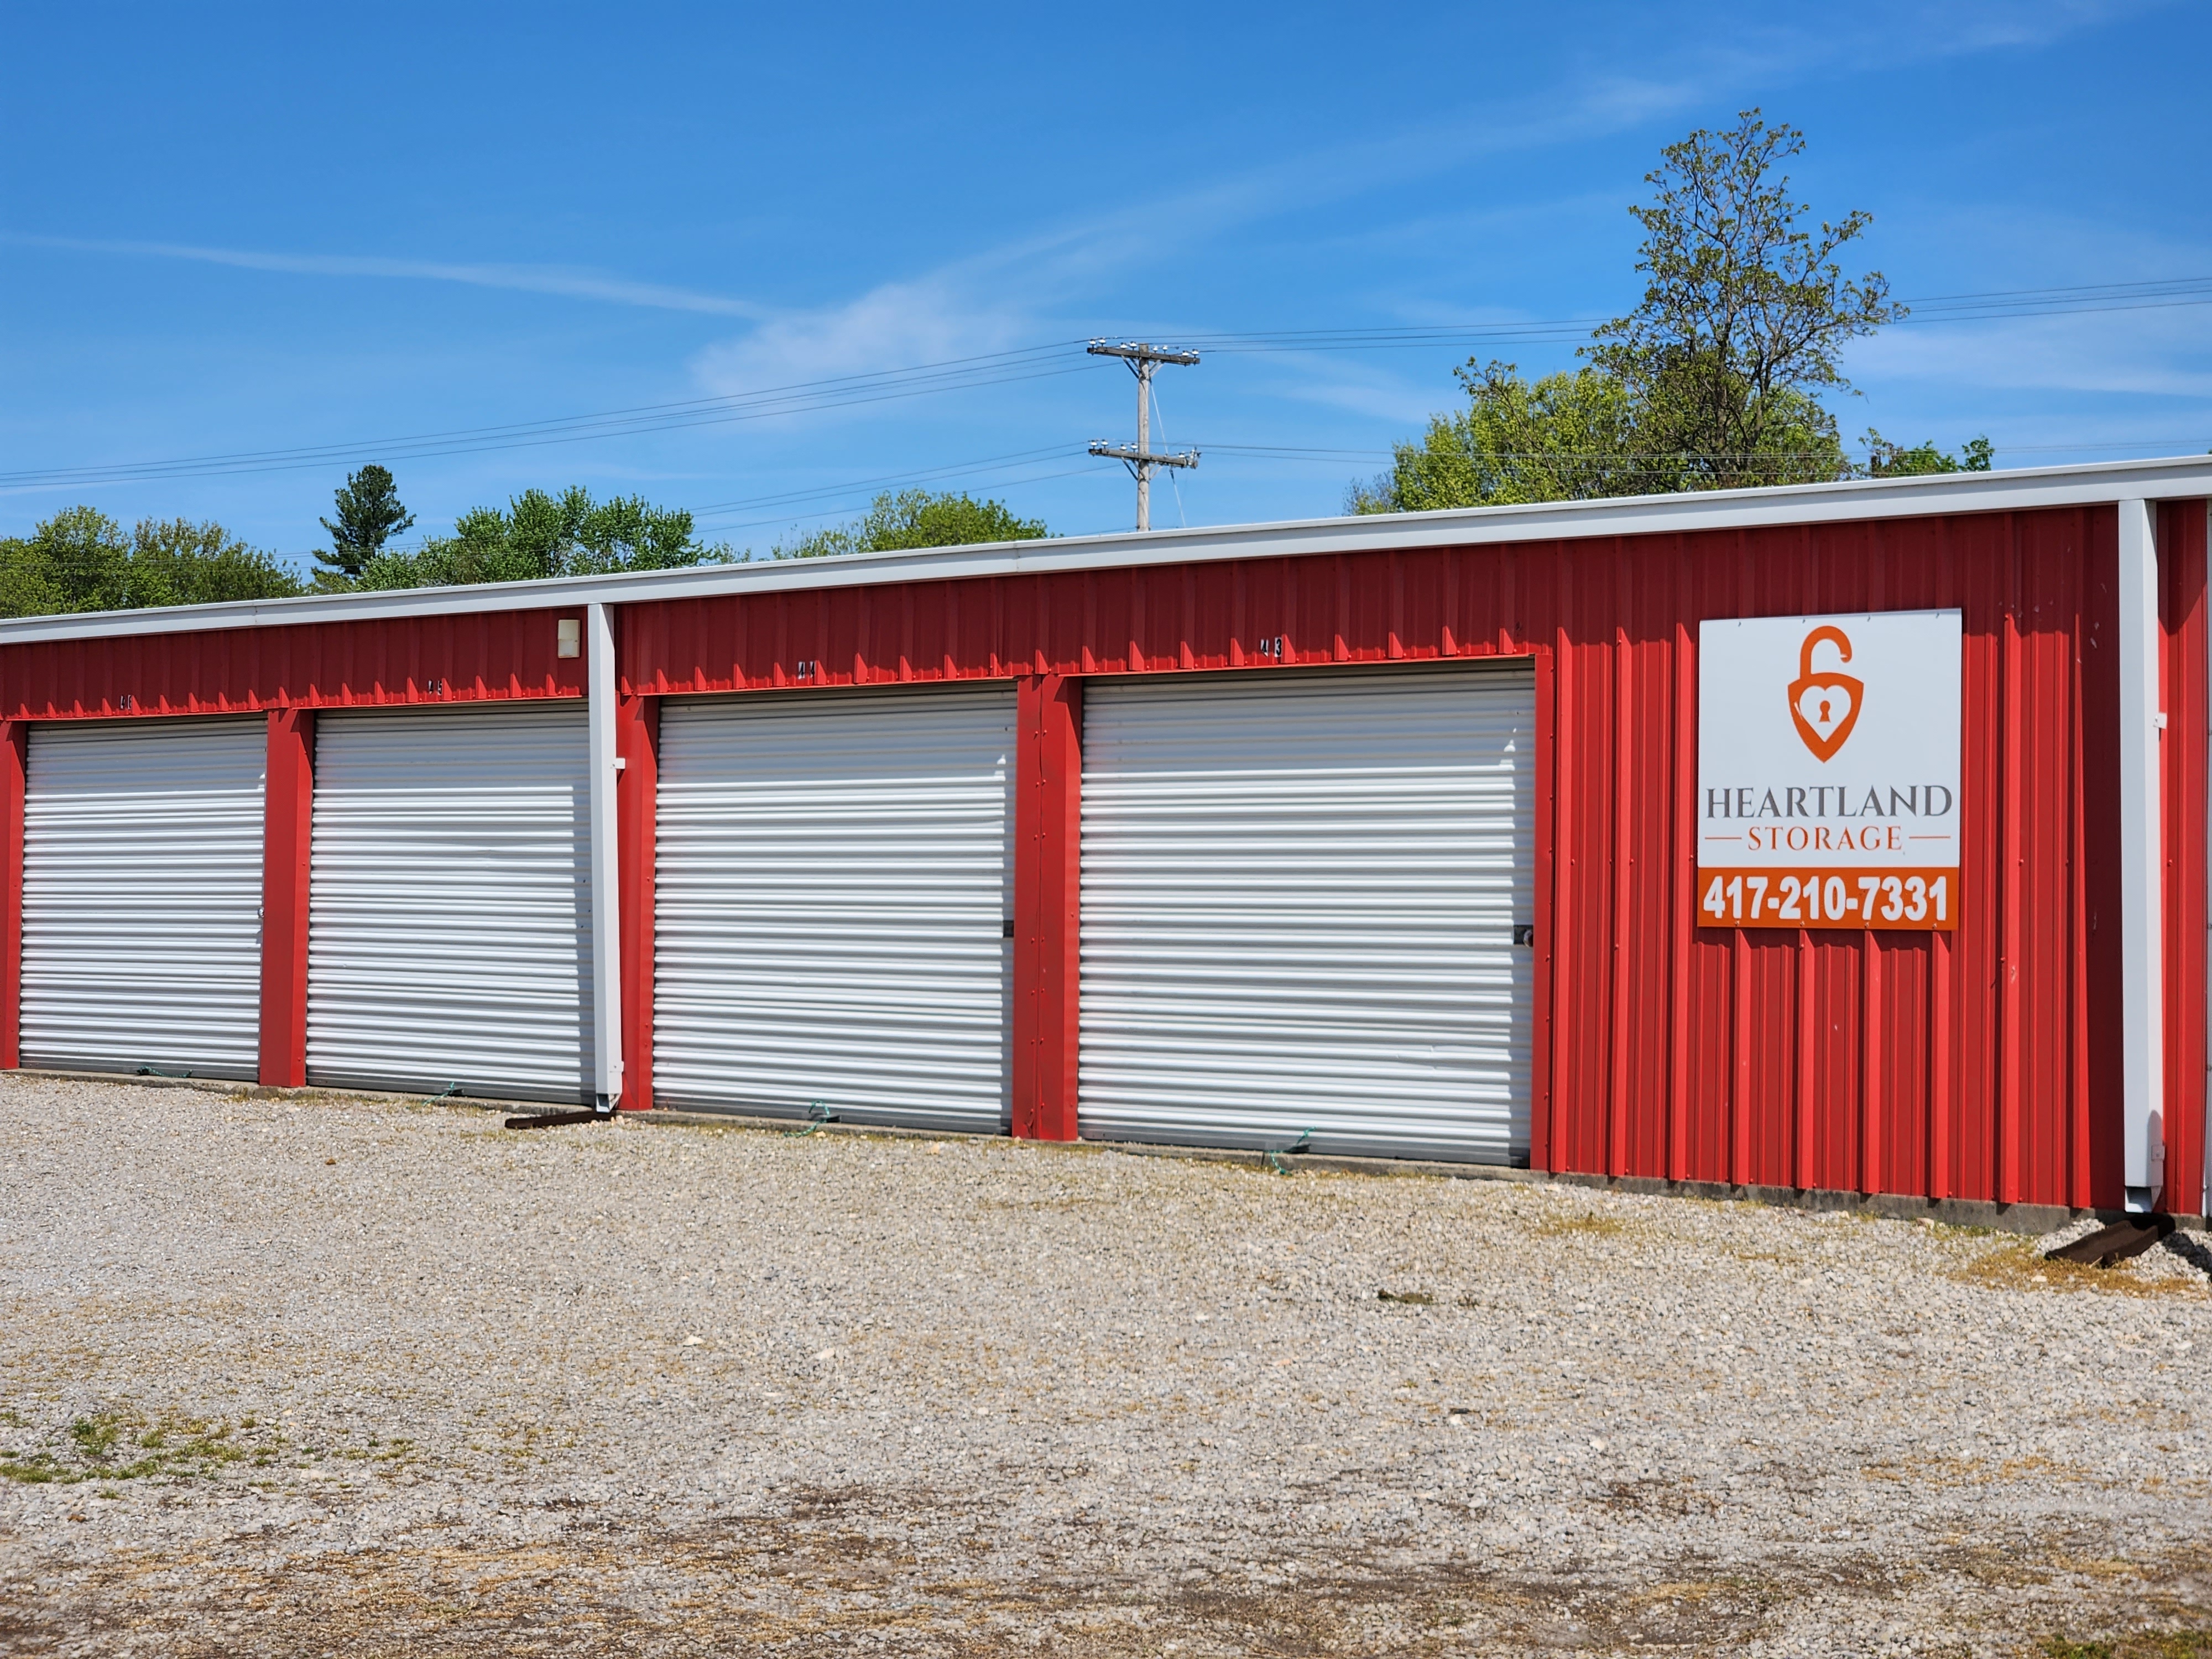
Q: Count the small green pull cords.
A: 4